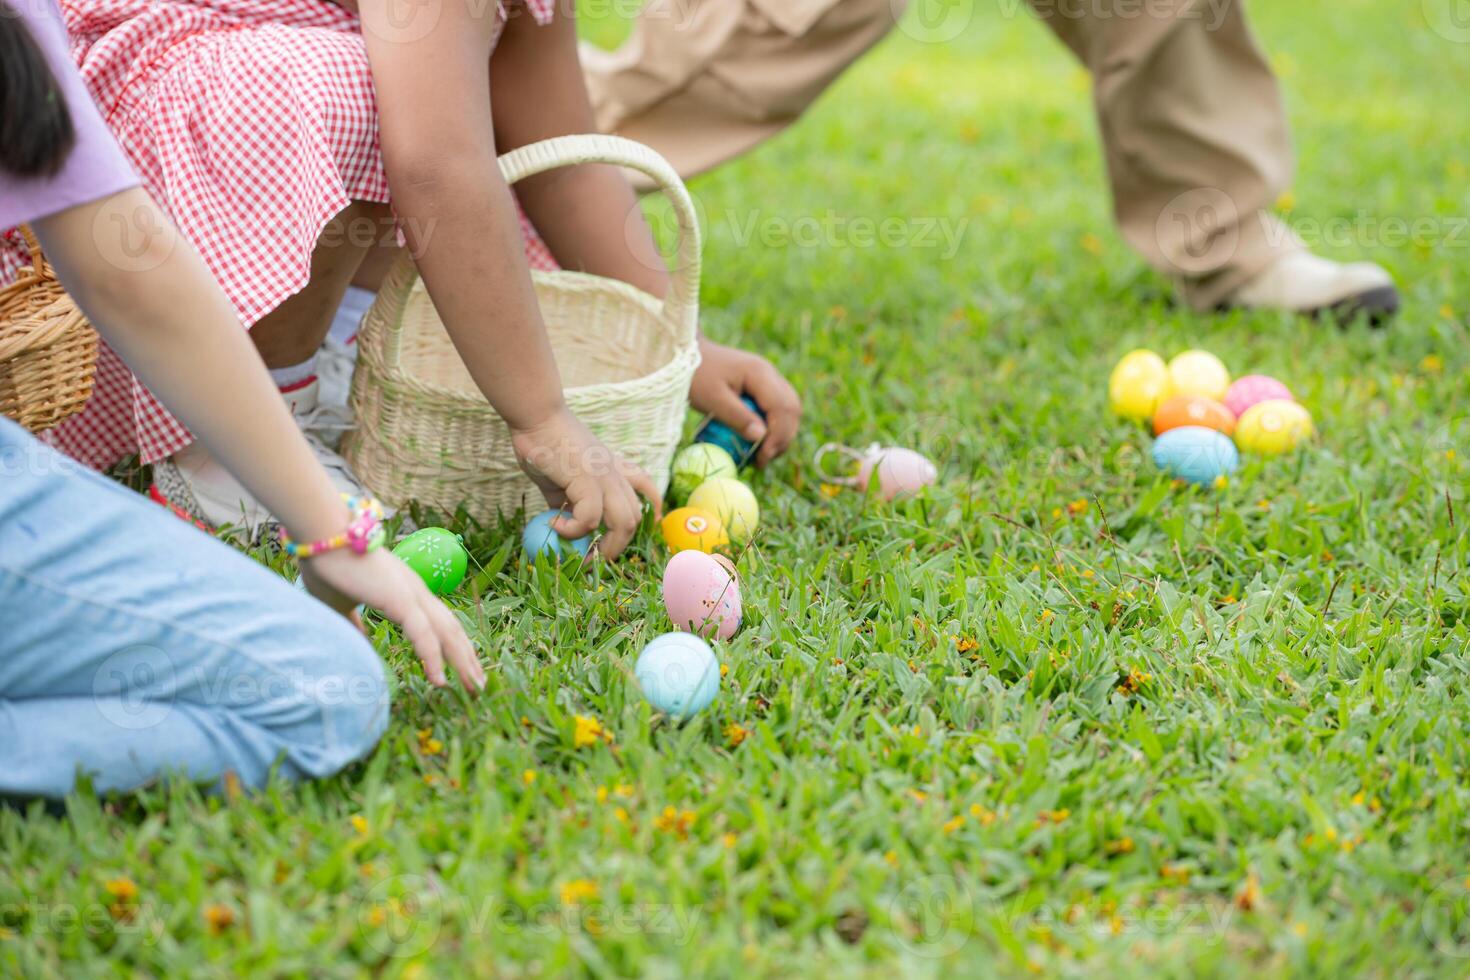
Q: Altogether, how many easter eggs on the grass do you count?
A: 15